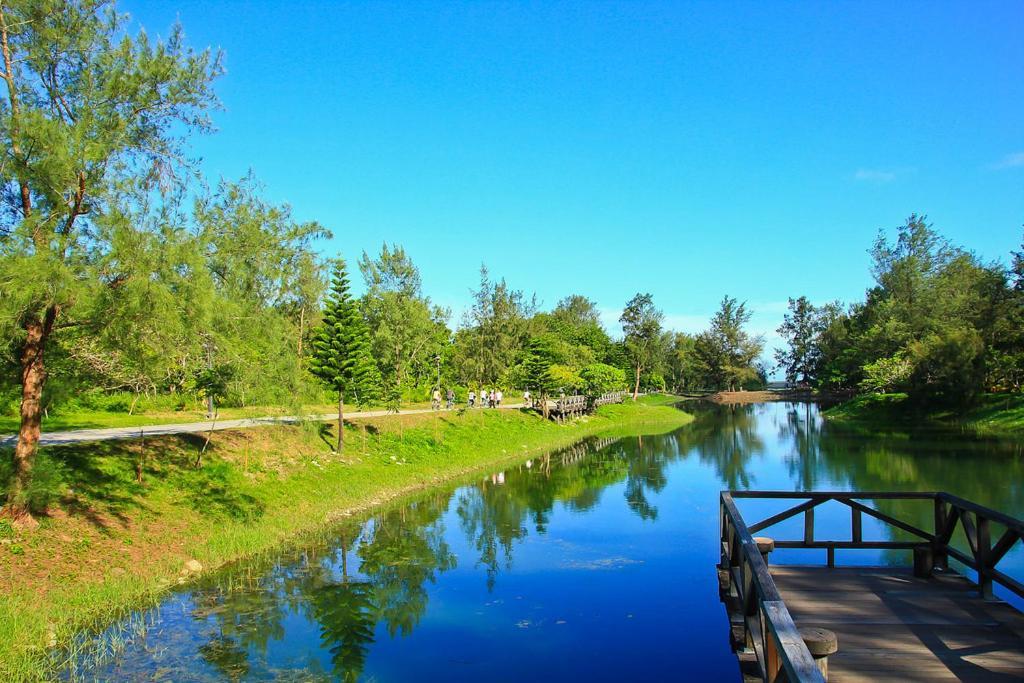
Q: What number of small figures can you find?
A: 7